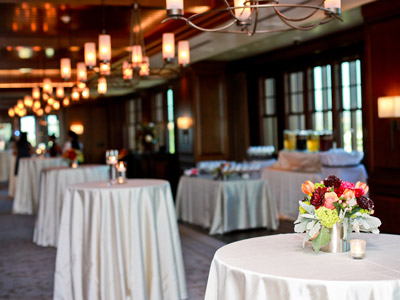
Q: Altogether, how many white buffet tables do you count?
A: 2